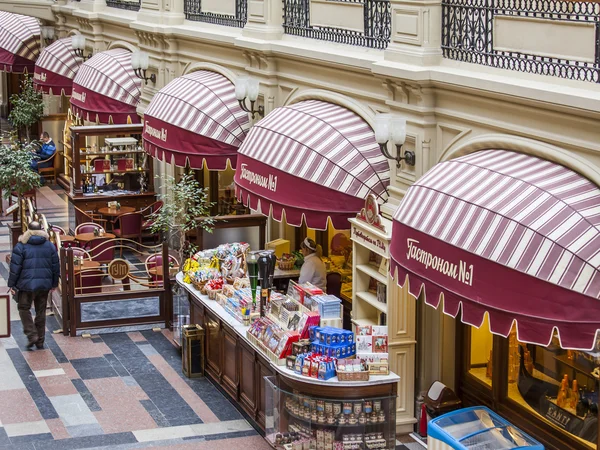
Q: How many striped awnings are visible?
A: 6